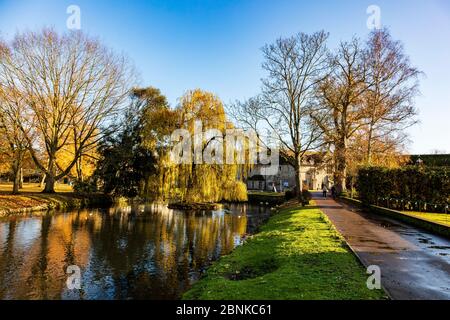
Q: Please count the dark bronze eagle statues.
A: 0